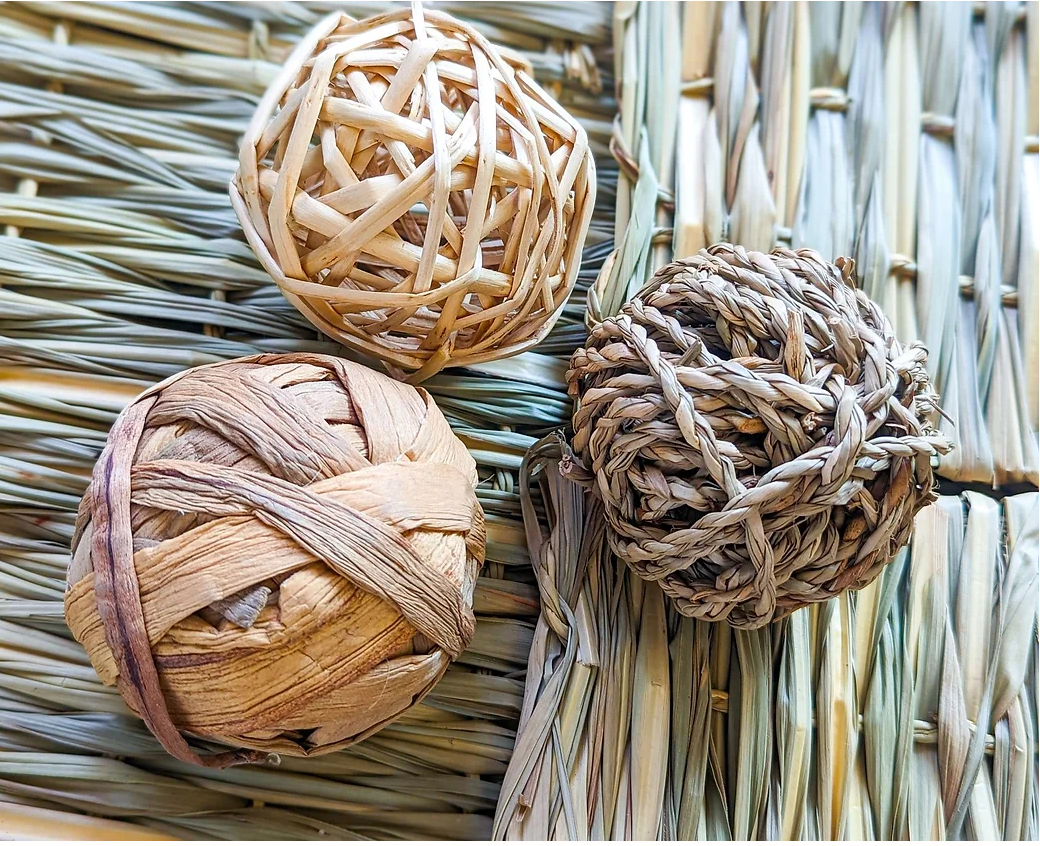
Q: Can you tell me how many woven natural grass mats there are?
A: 3